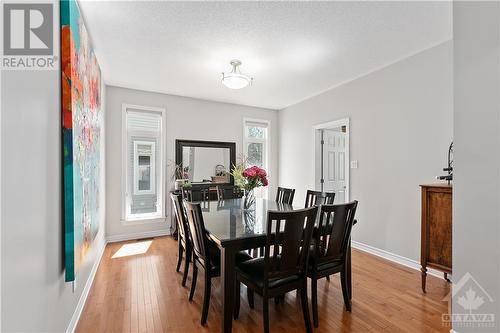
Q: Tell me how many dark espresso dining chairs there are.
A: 8